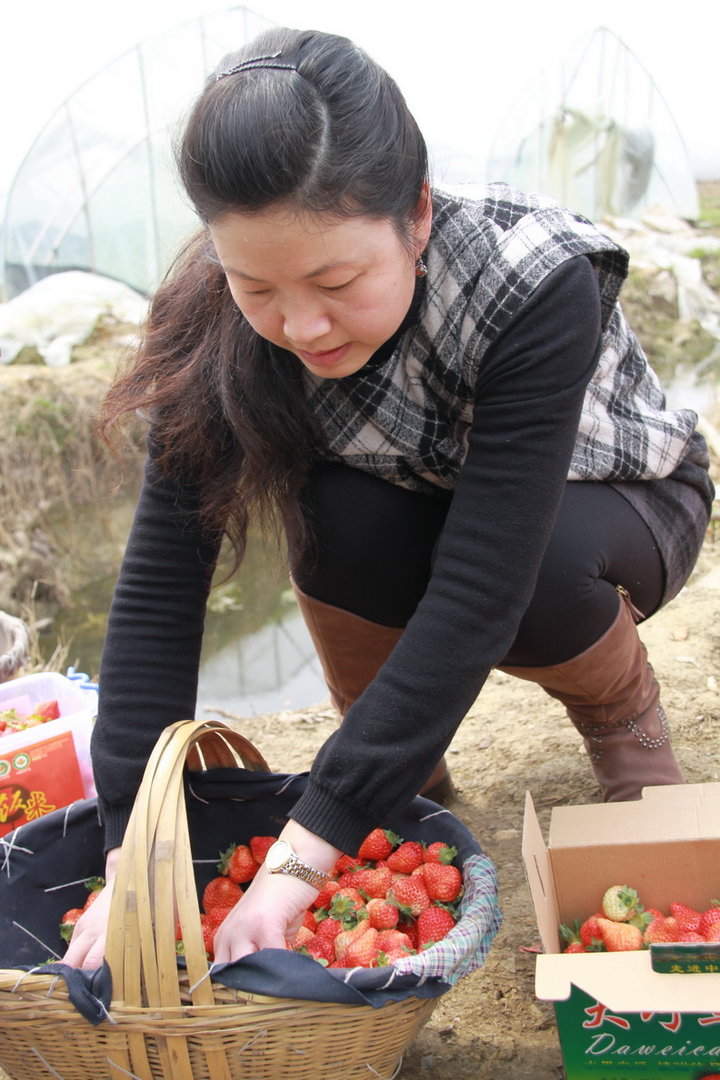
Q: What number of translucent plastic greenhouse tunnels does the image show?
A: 2